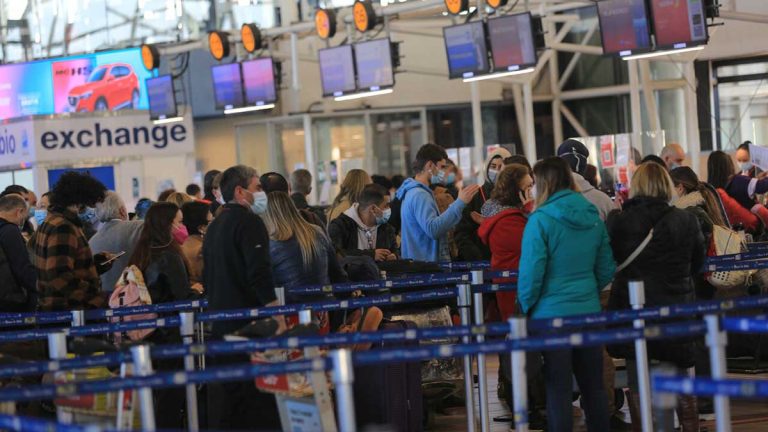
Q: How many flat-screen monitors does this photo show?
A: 9